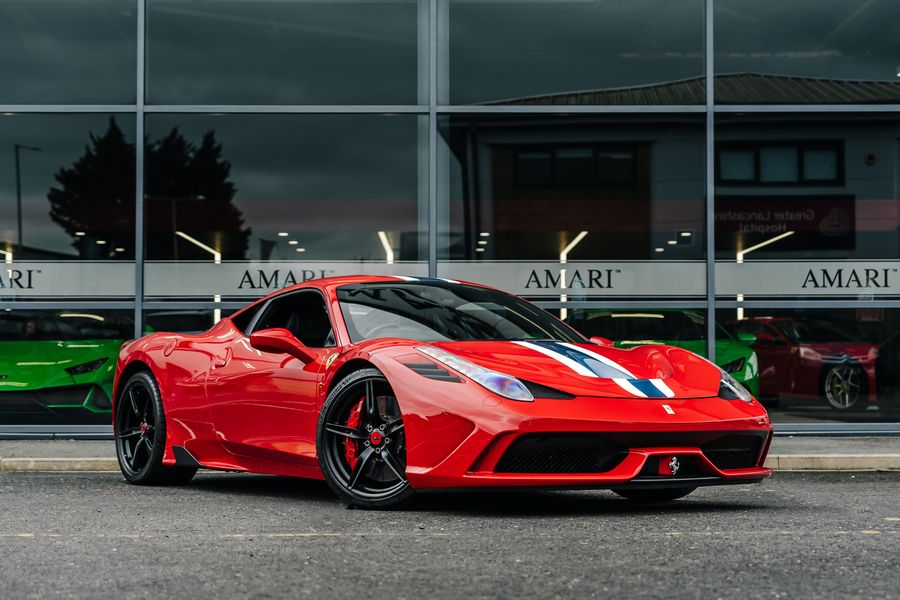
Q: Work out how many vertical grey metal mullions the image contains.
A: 3